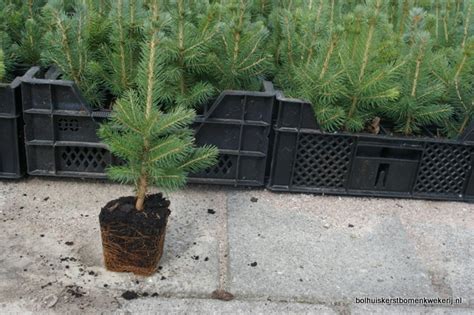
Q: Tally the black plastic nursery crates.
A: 3